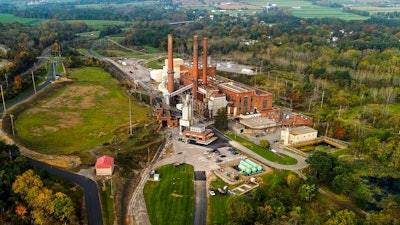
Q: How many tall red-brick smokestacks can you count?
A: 3